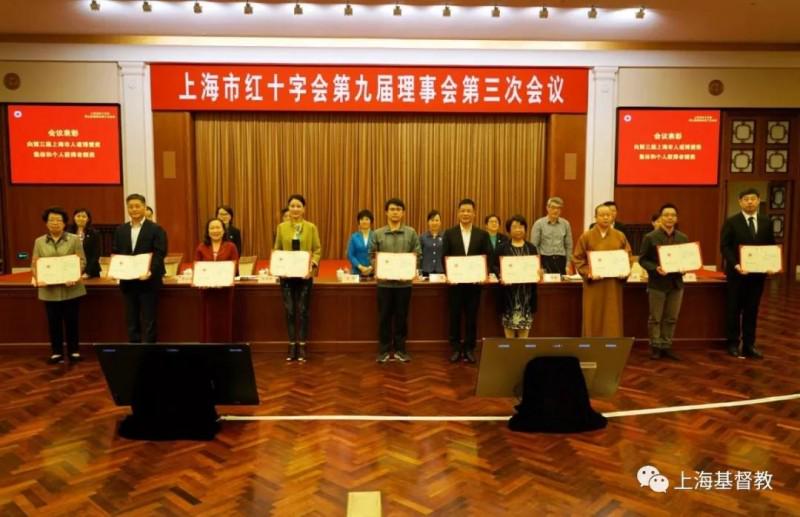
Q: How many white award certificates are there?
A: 10